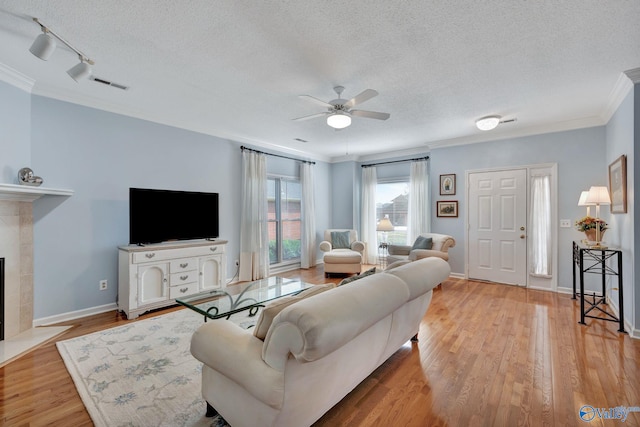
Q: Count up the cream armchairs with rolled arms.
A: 2